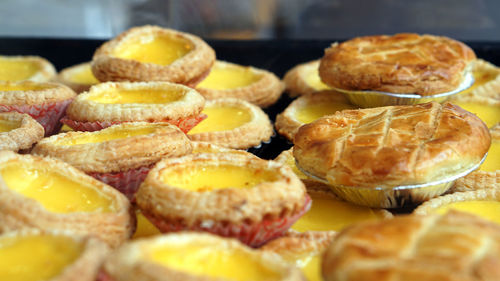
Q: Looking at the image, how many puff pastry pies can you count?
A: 3